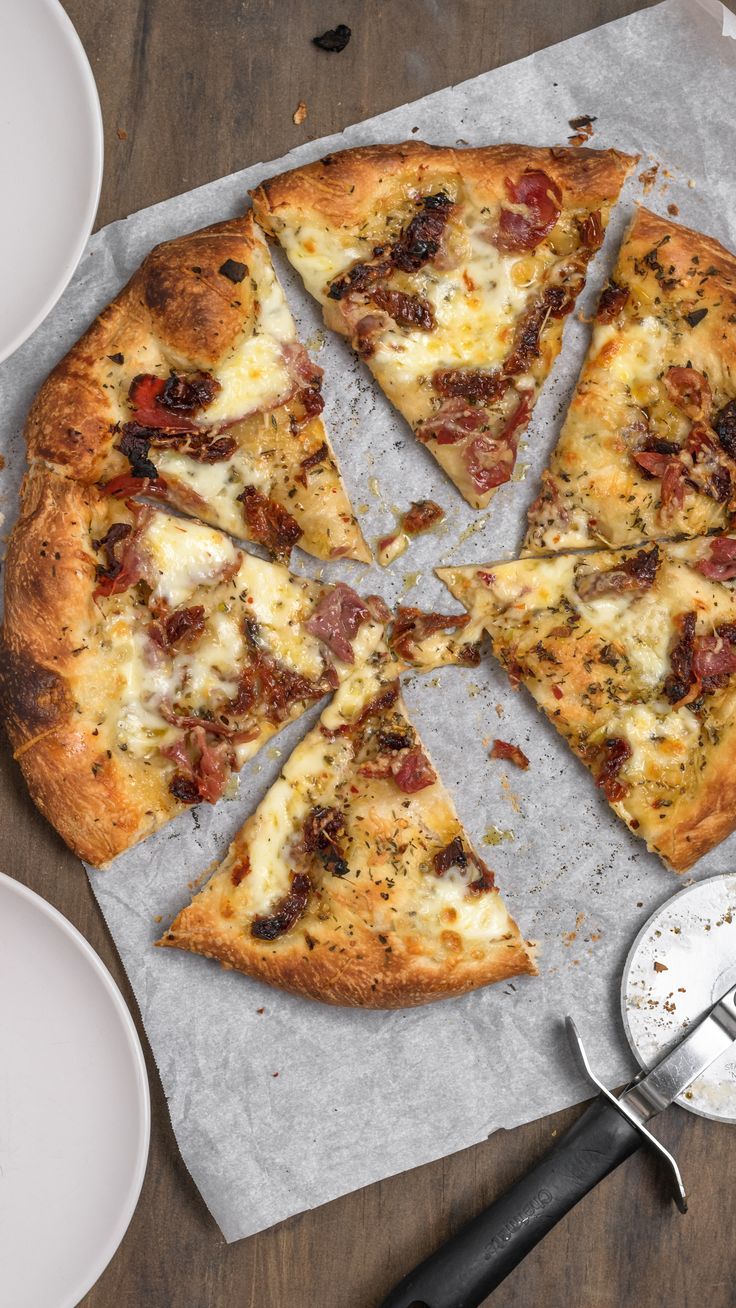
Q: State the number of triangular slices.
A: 6